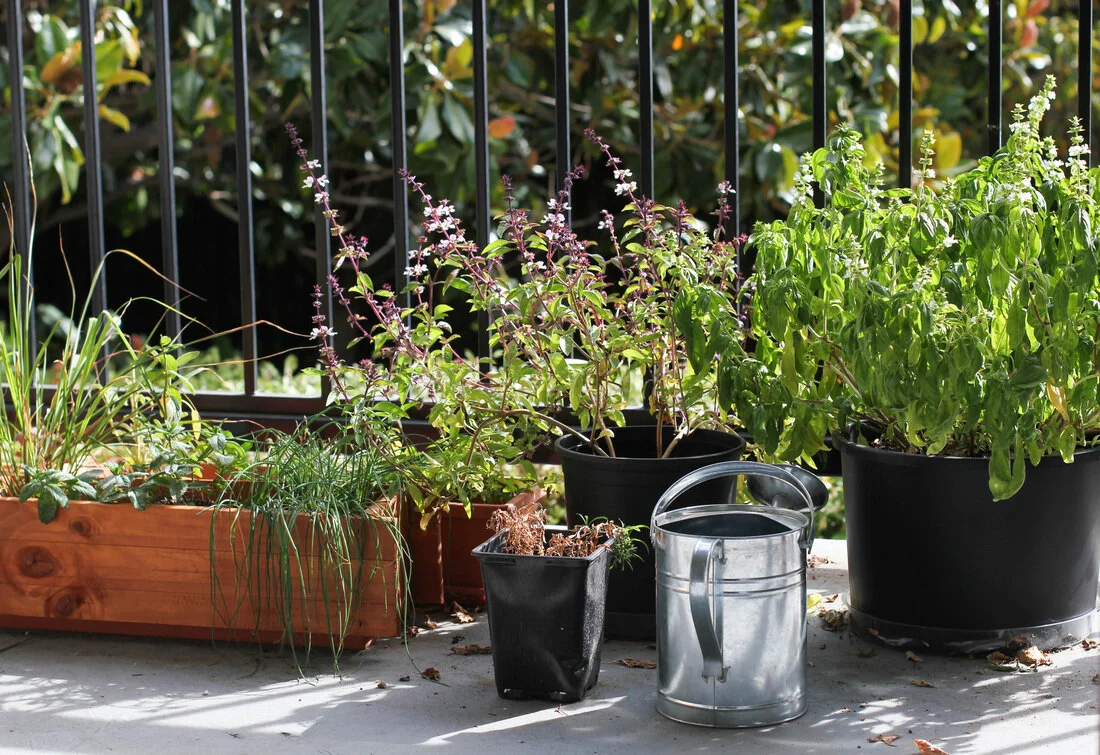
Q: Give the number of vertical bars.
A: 14